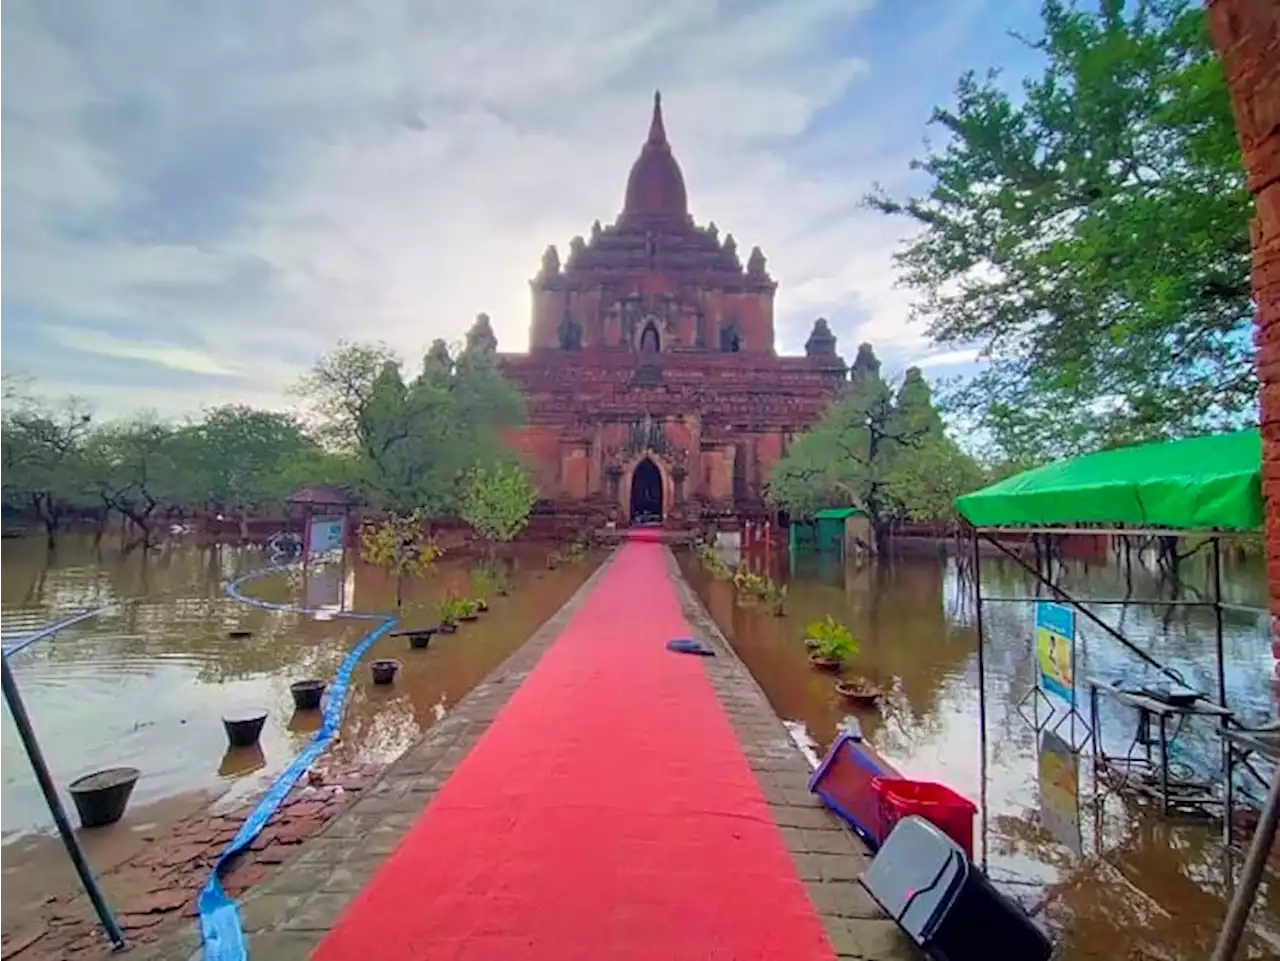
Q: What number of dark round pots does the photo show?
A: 5